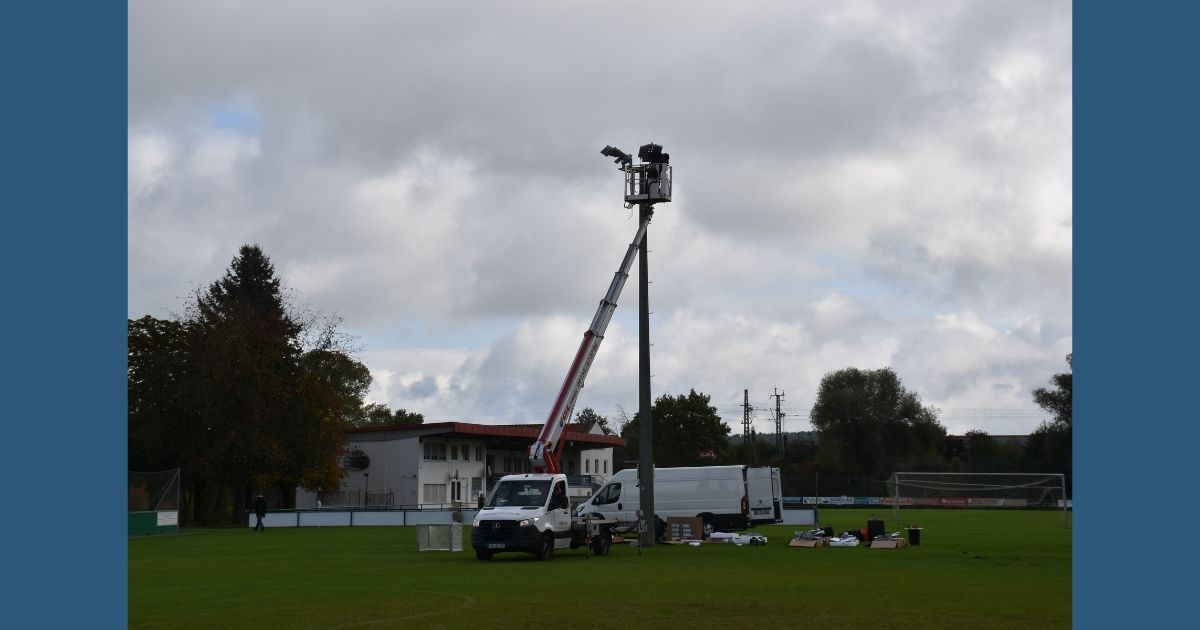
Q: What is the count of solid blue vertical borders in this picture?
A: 2